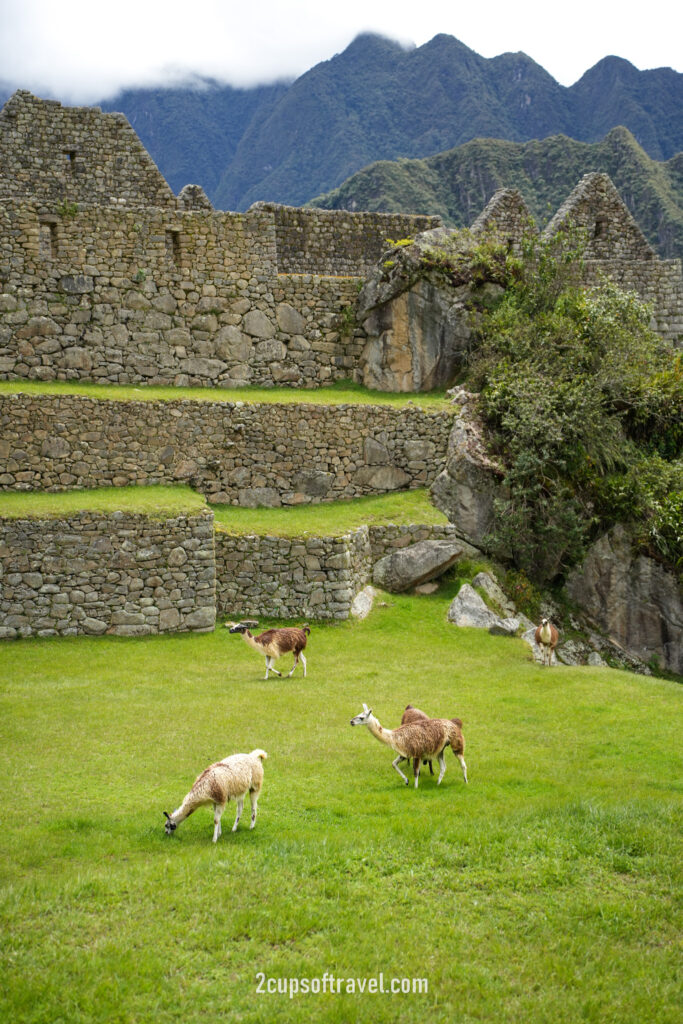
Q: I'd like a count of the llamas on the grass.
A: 5